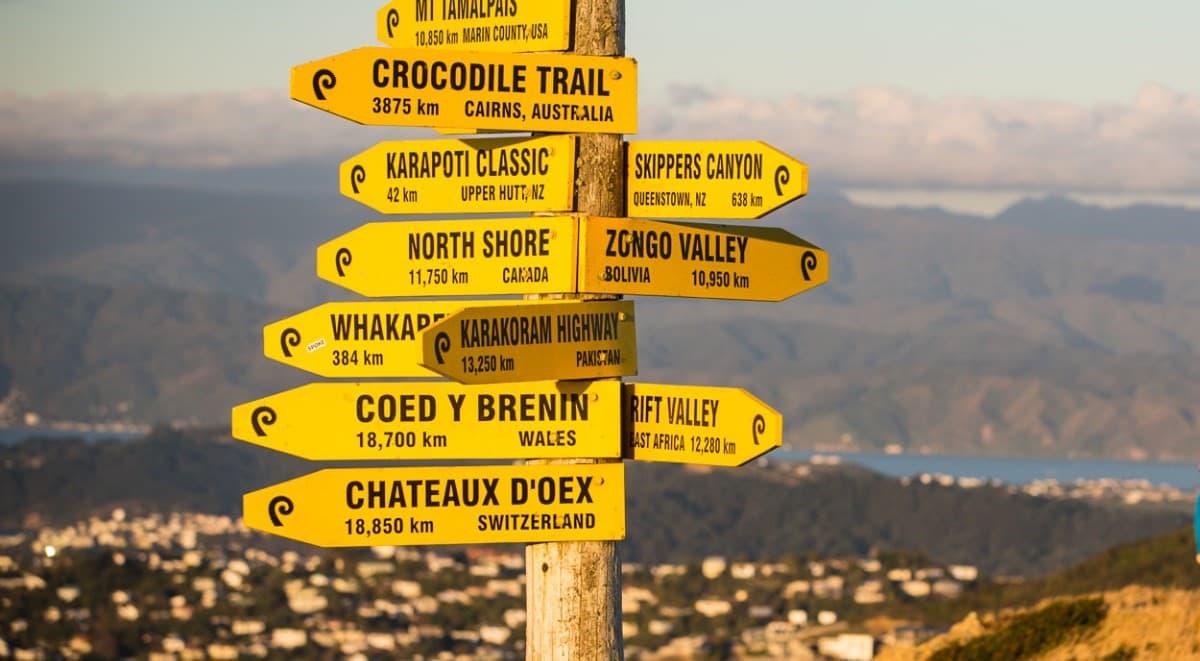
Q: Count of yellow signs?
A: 11